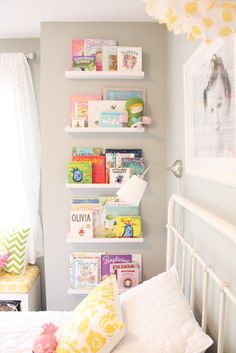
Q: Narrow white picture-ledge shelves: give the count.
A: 5